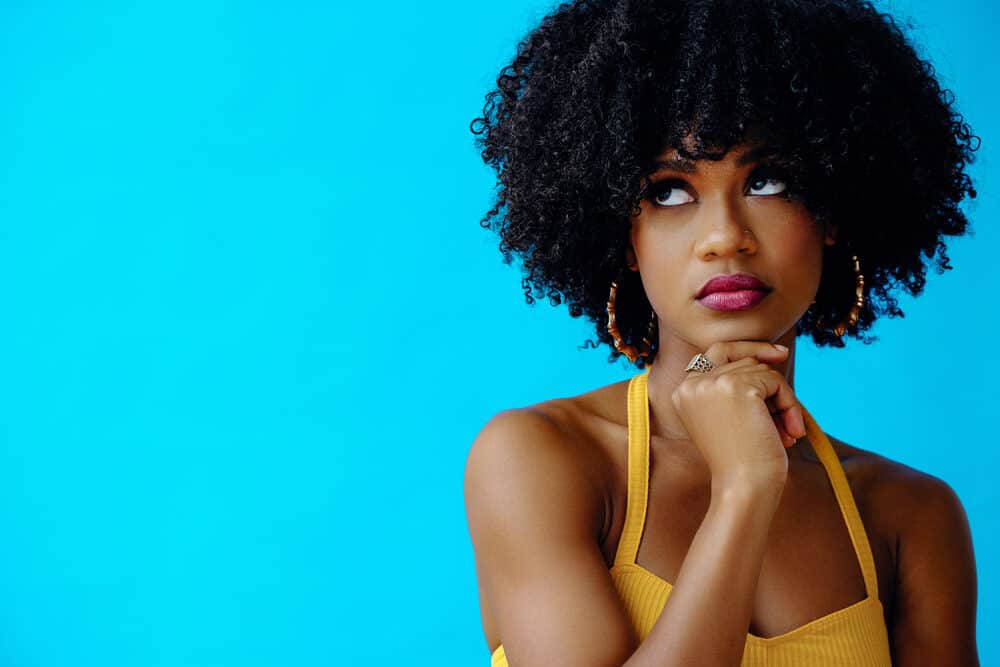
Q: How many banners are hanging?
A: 0